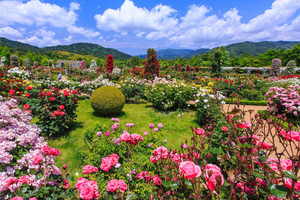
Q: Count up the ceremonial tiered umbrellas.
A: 0